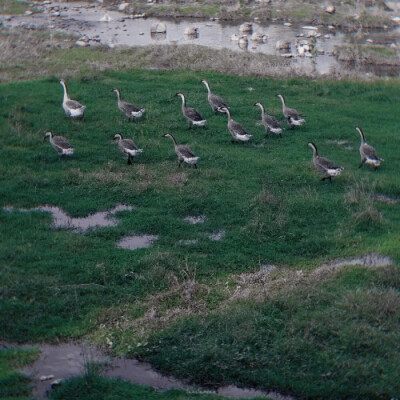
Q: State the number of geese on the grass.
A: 12